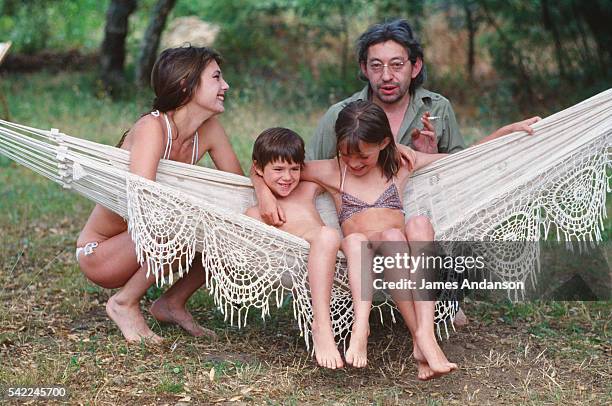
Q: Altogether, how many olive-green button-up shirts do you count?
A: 1